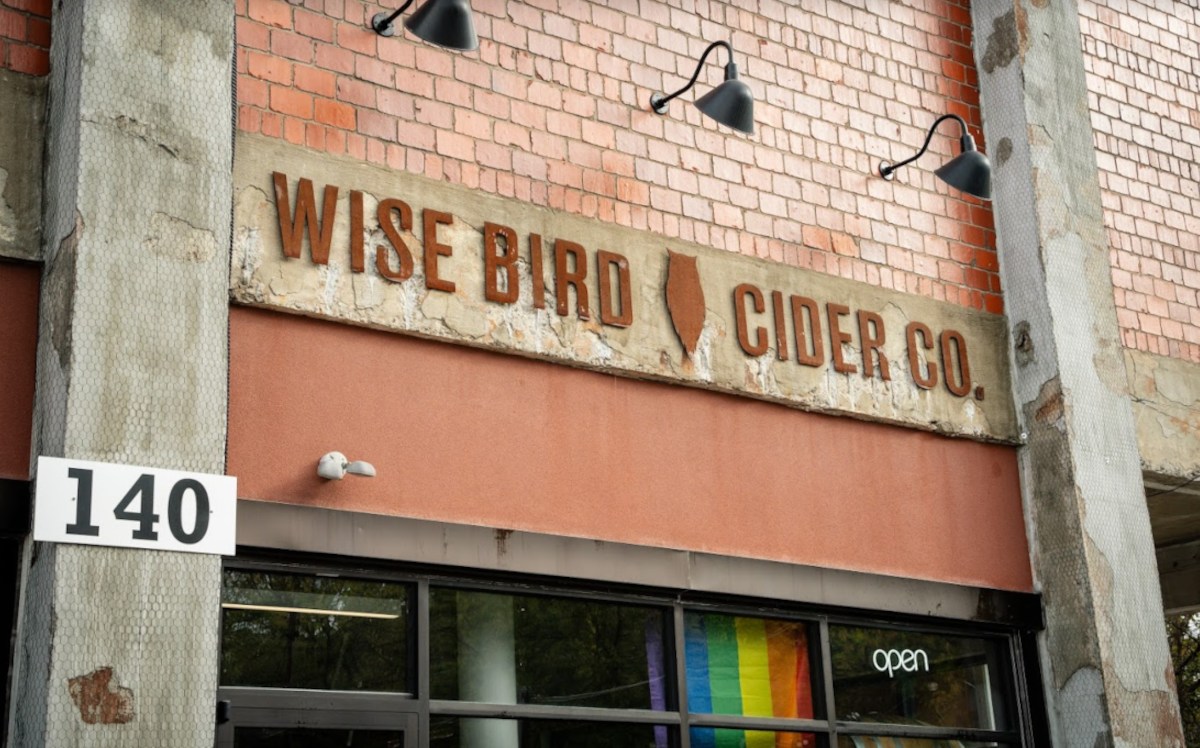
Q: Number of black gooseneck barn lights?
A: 3